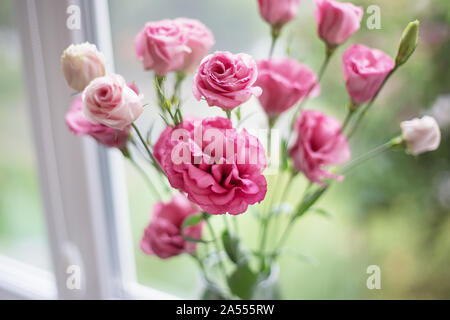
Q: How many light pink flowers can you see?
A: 3